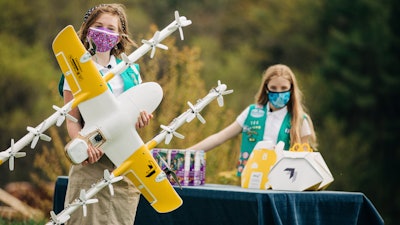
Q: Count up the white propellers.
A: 12